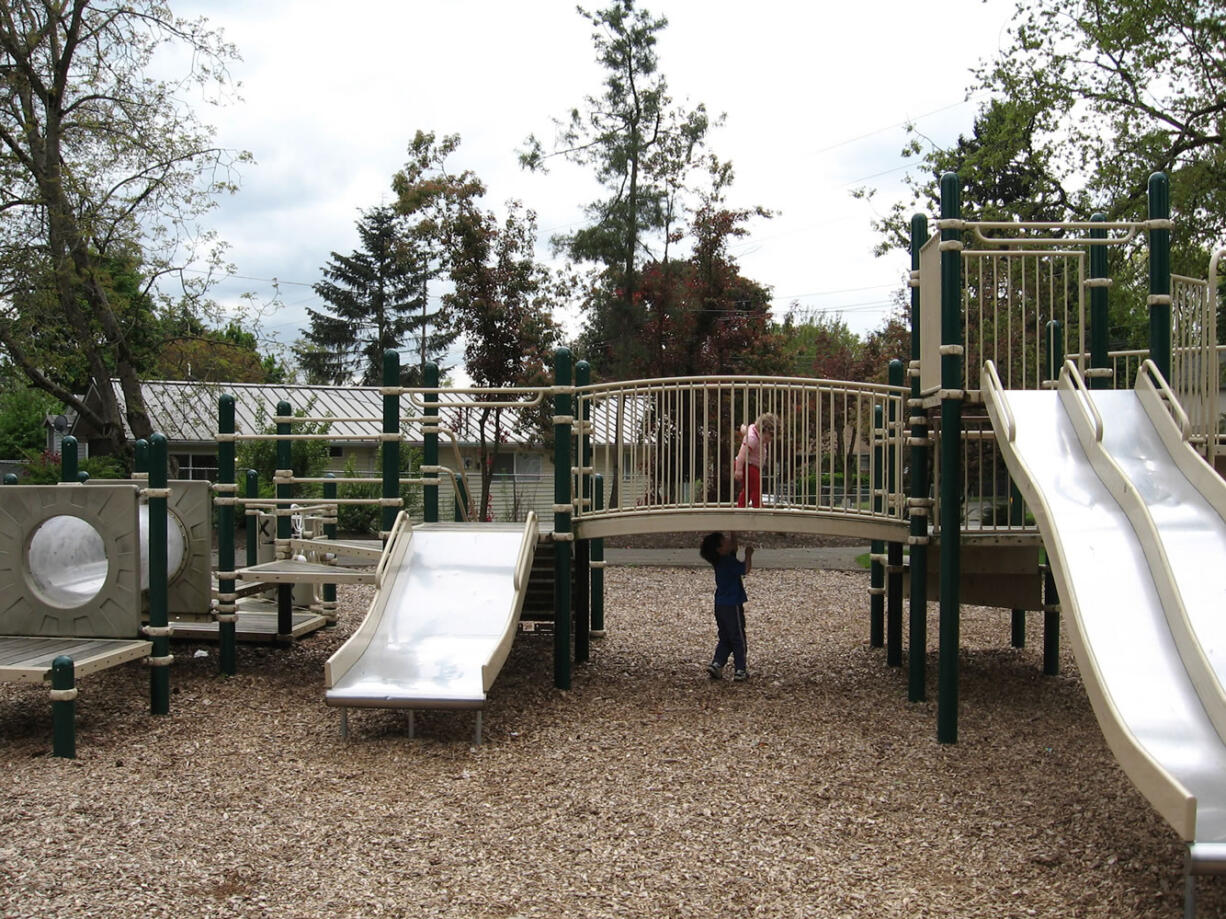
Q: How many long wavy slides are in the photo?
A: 2